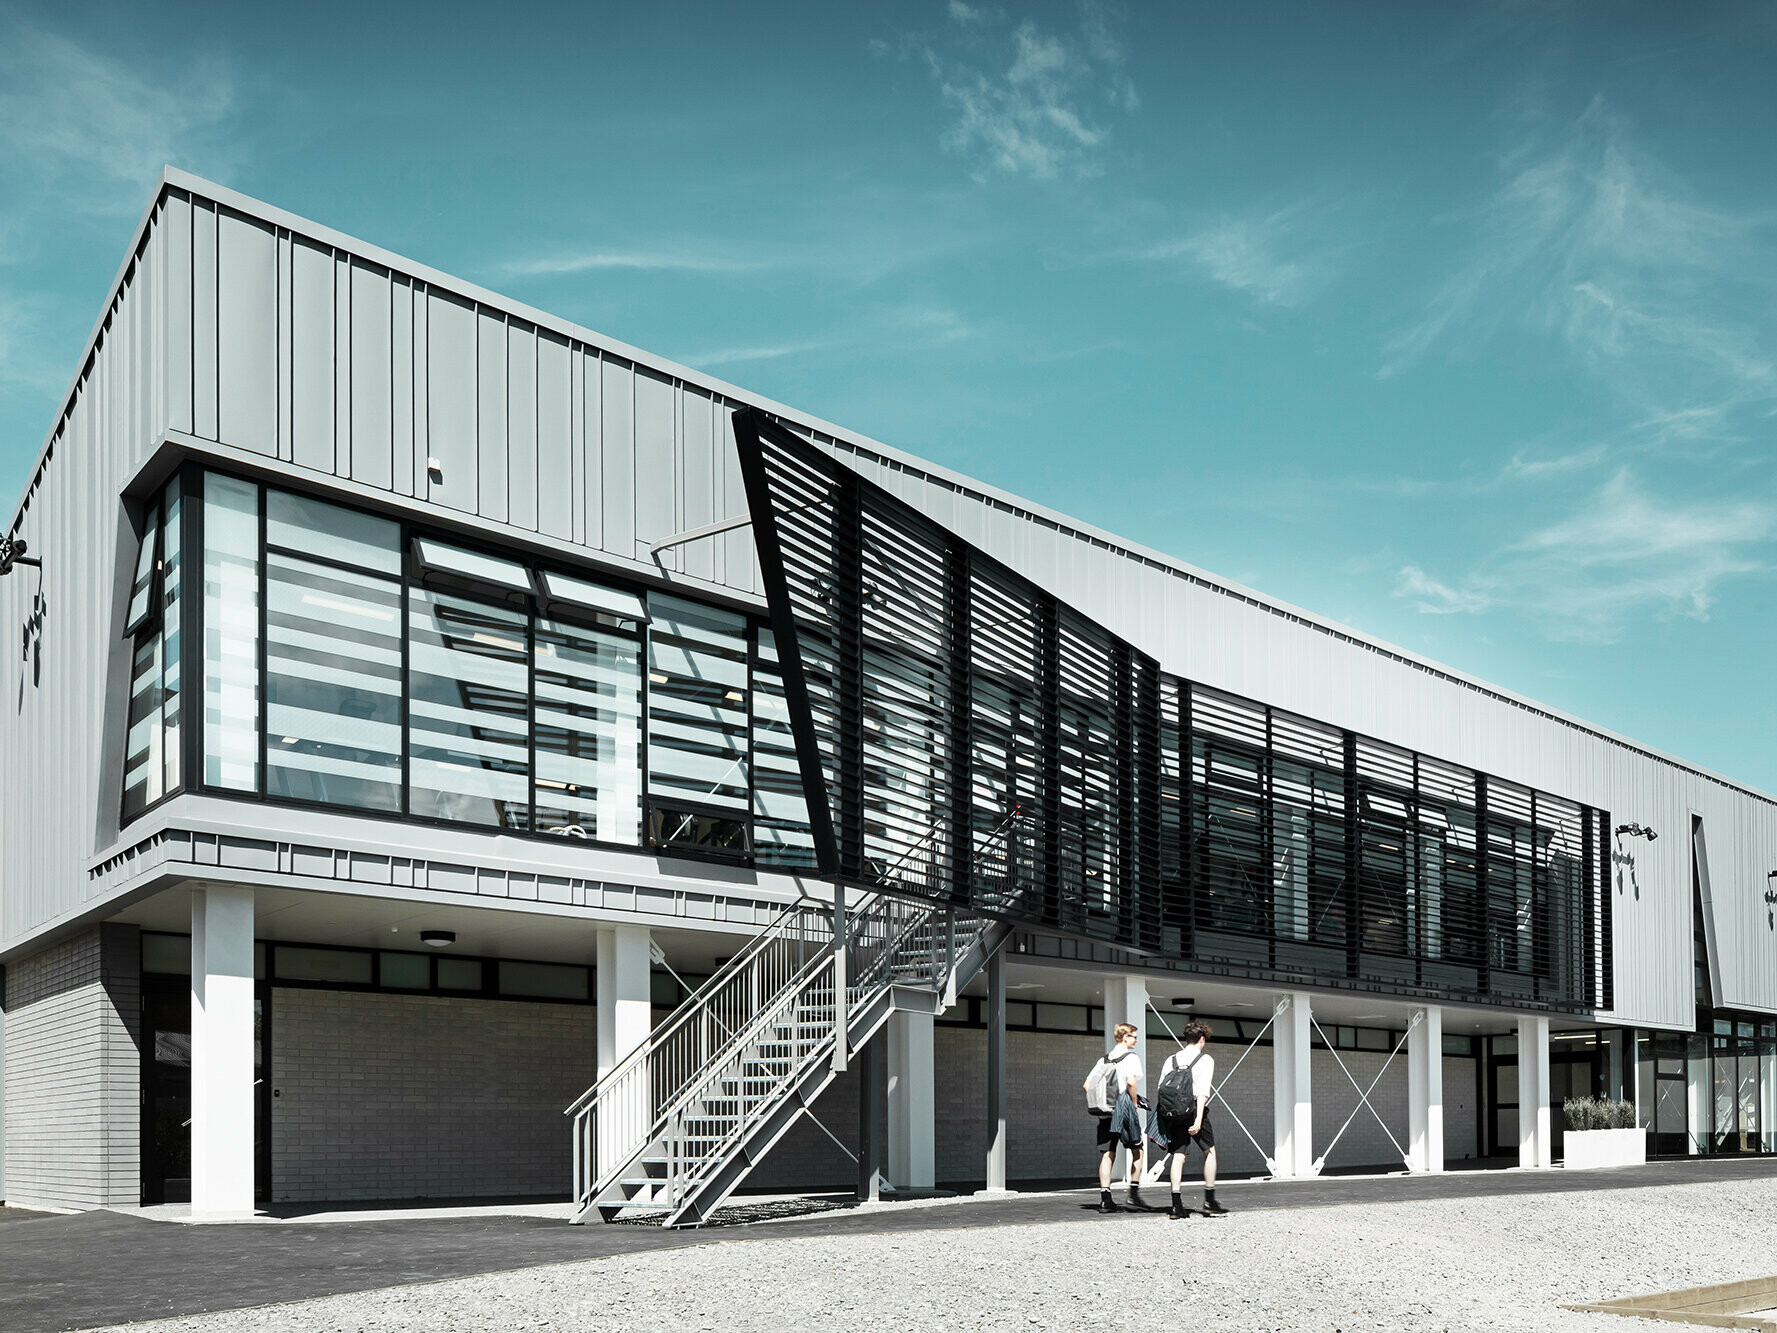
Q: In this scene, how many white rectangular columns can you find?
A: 7